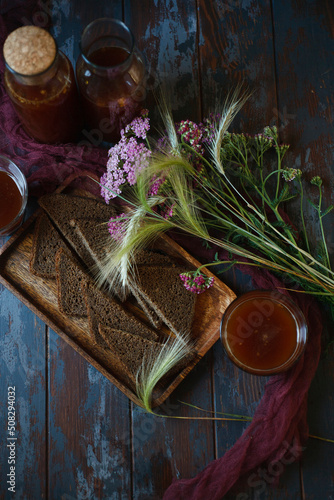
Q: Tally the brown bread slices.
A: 8